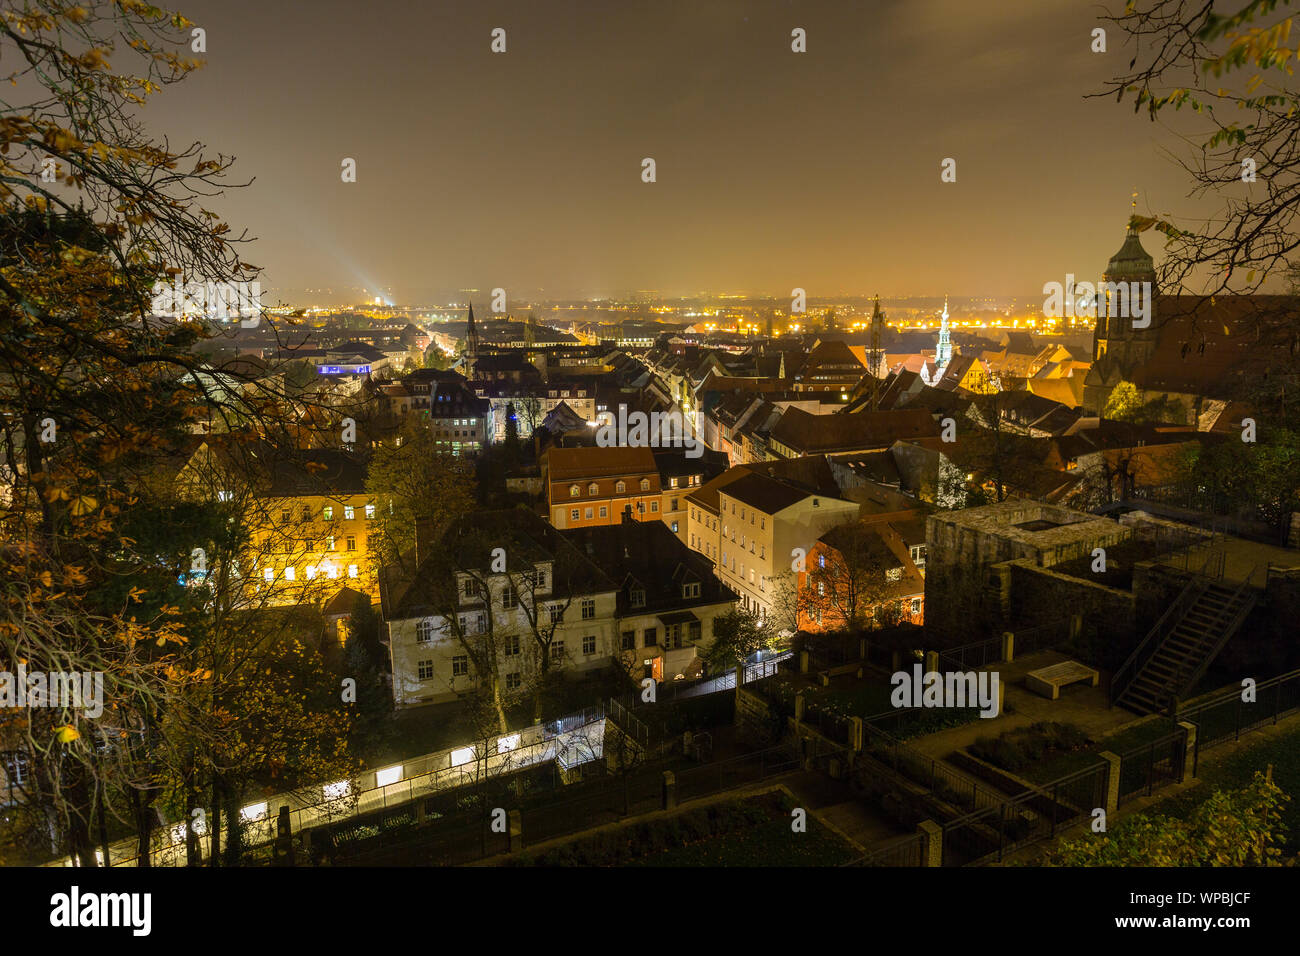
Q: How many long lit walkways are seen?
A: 1